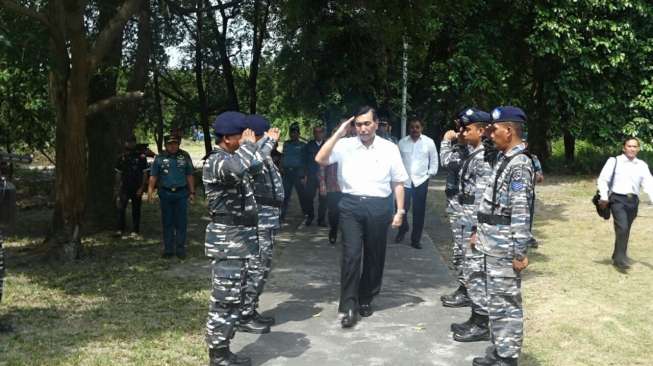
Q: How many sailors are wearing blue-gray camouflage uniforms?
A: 5